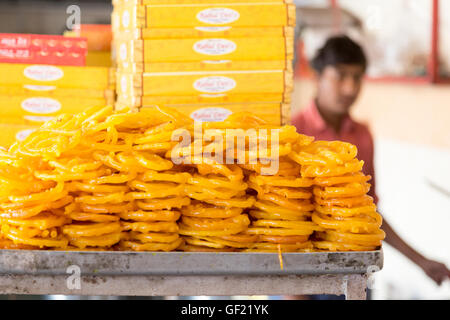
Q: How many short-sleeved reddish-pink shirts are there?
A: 1